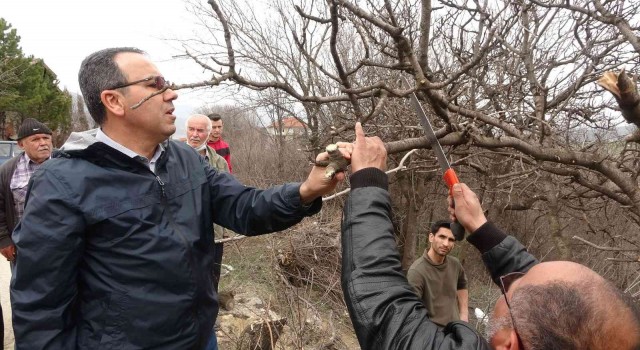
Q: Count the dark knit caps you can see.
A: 1